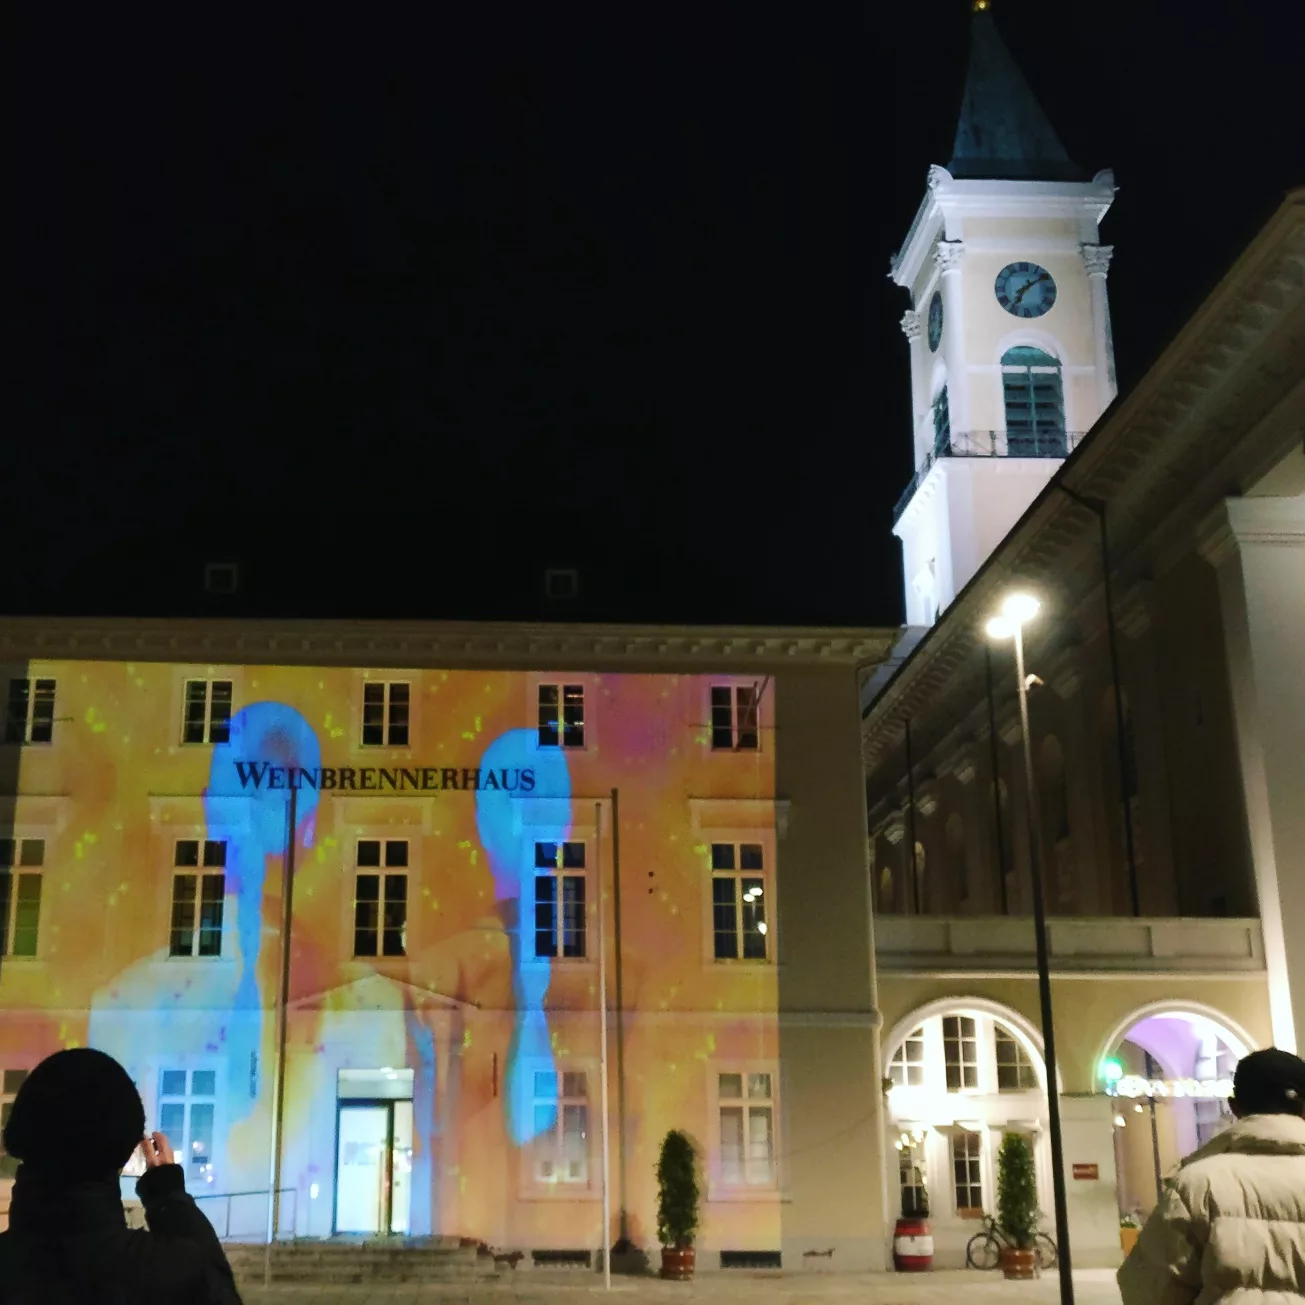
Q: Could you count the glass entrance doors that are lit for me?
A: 1